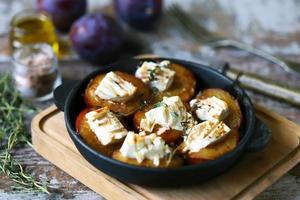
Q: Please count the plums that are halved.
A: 7